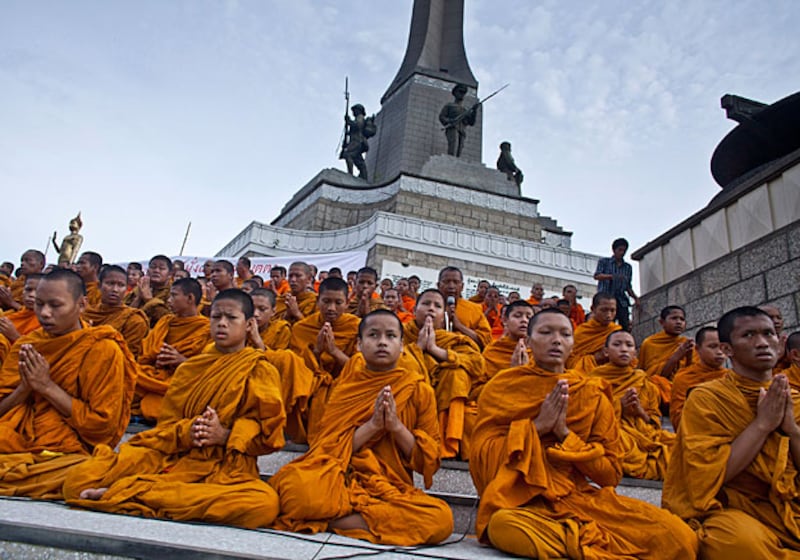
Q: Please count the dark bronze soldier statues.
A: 3